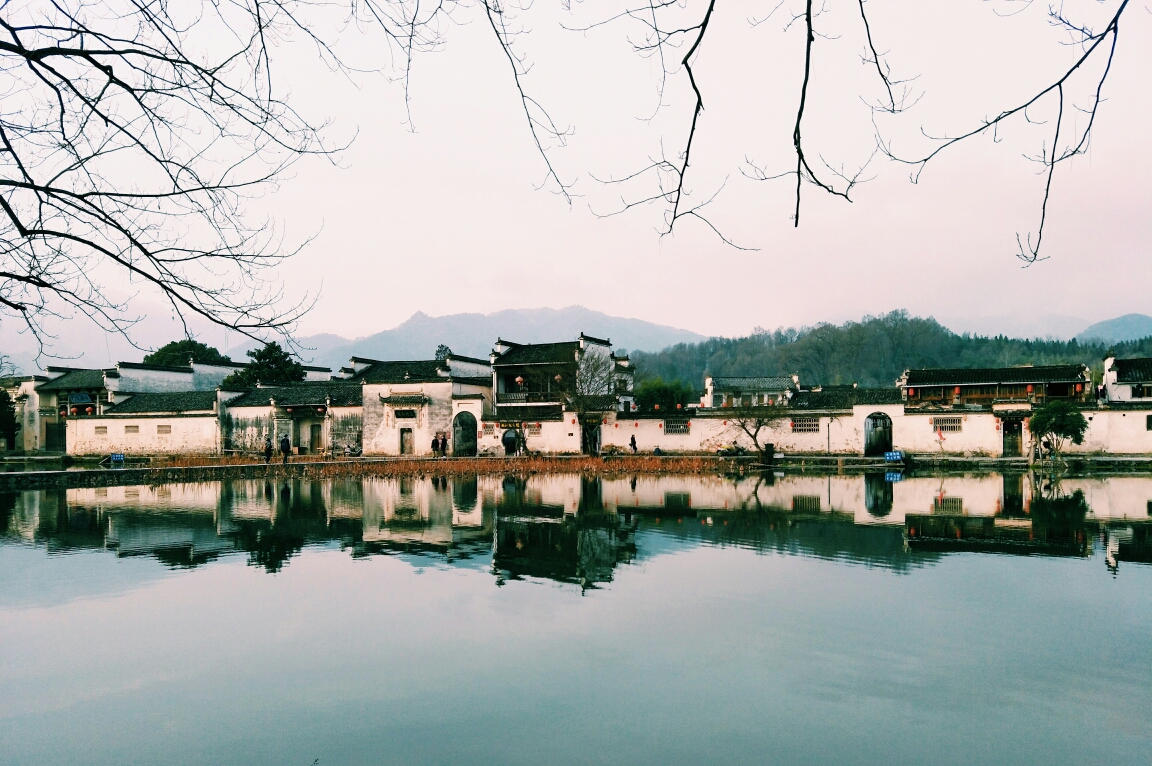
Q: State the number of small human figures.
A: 5